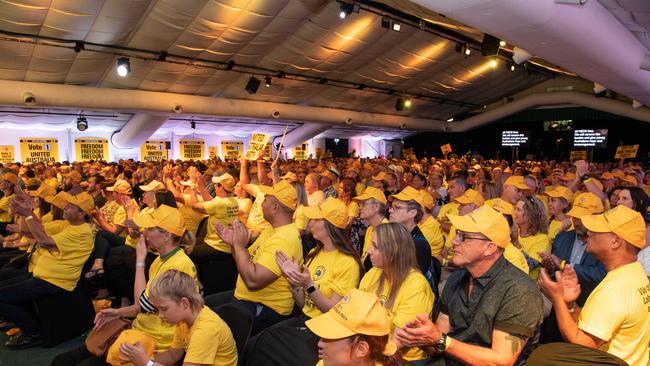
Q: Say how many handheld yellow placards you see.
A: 4